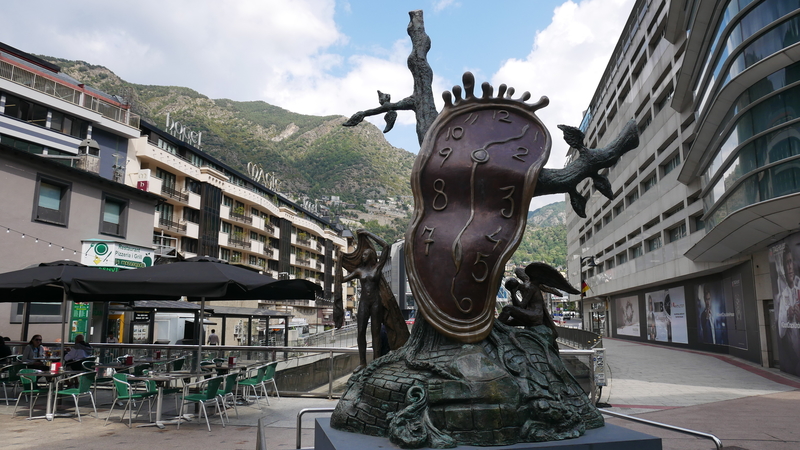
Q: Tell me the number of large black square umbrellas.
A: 2